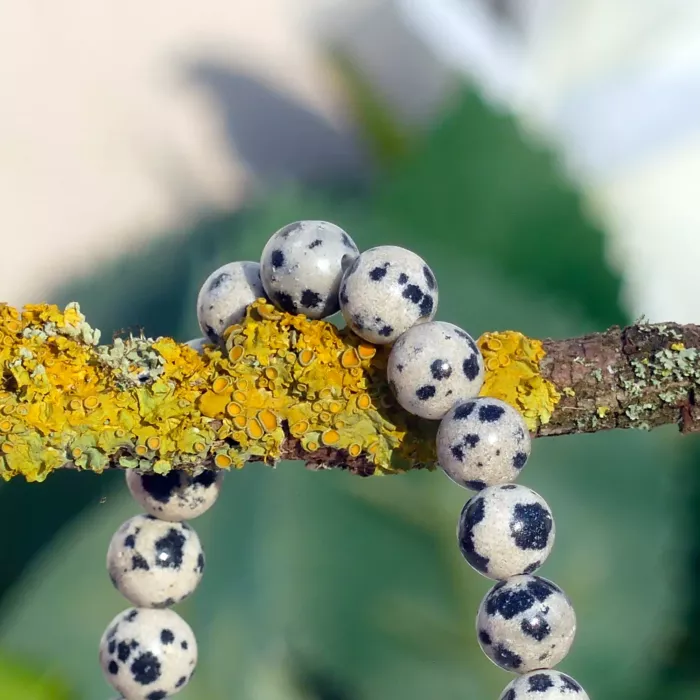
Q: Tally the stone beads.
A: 12